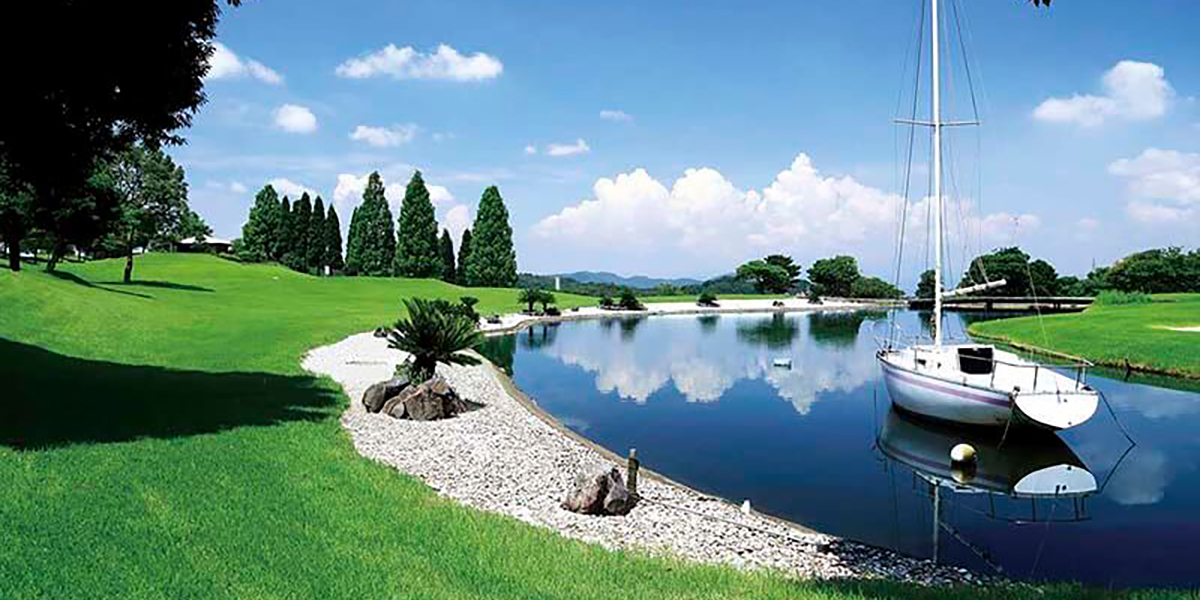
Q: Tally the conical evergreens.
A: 11